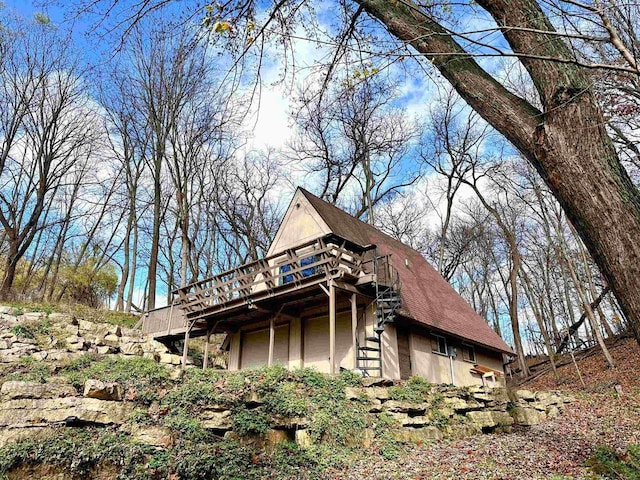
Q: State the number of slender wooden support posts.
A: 5